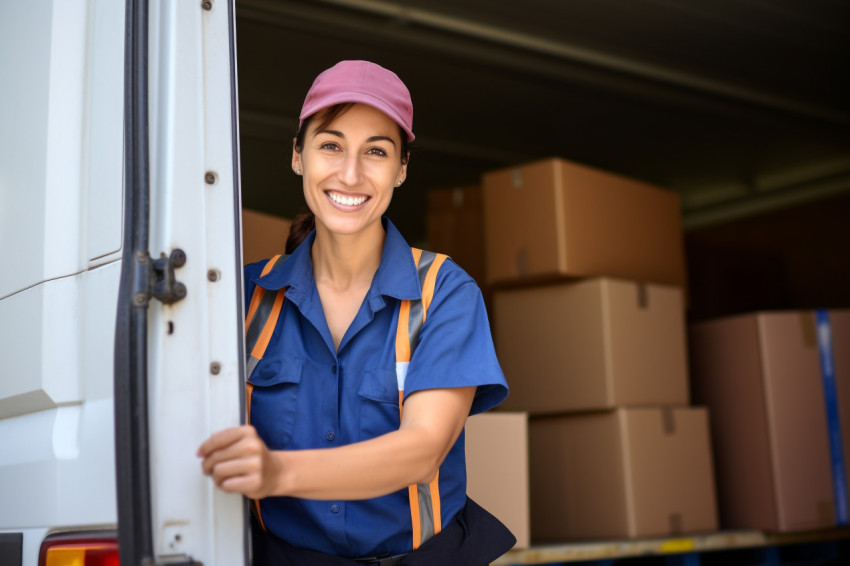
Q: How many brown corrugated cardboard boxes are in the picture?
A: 7